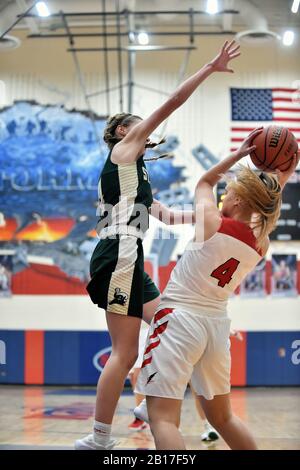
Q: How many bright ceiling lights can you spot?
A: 5